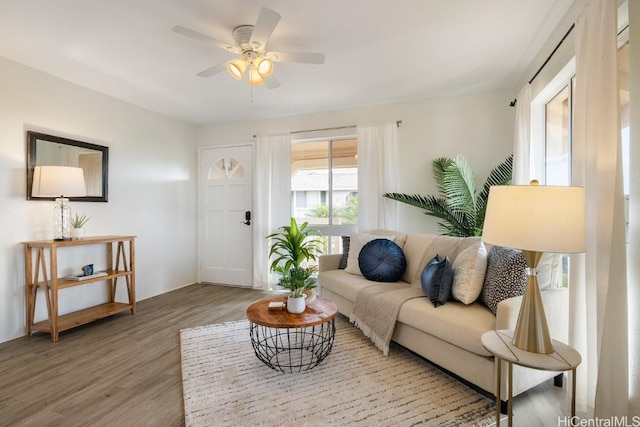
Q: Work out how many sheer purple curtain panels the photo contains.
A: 0